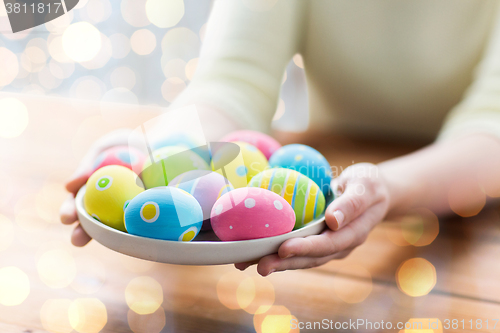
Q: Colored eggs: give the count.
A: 11